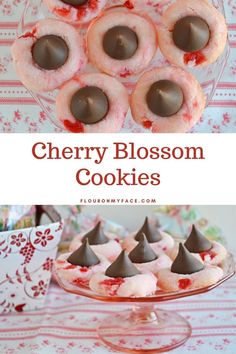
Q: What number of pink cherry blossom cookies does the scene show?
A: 13